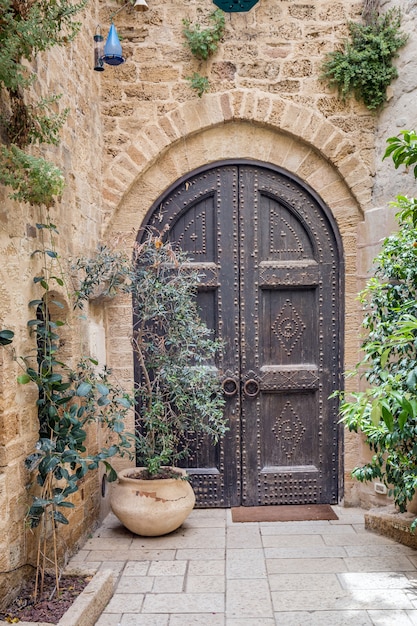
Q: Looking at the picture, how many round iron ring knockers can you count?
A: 2